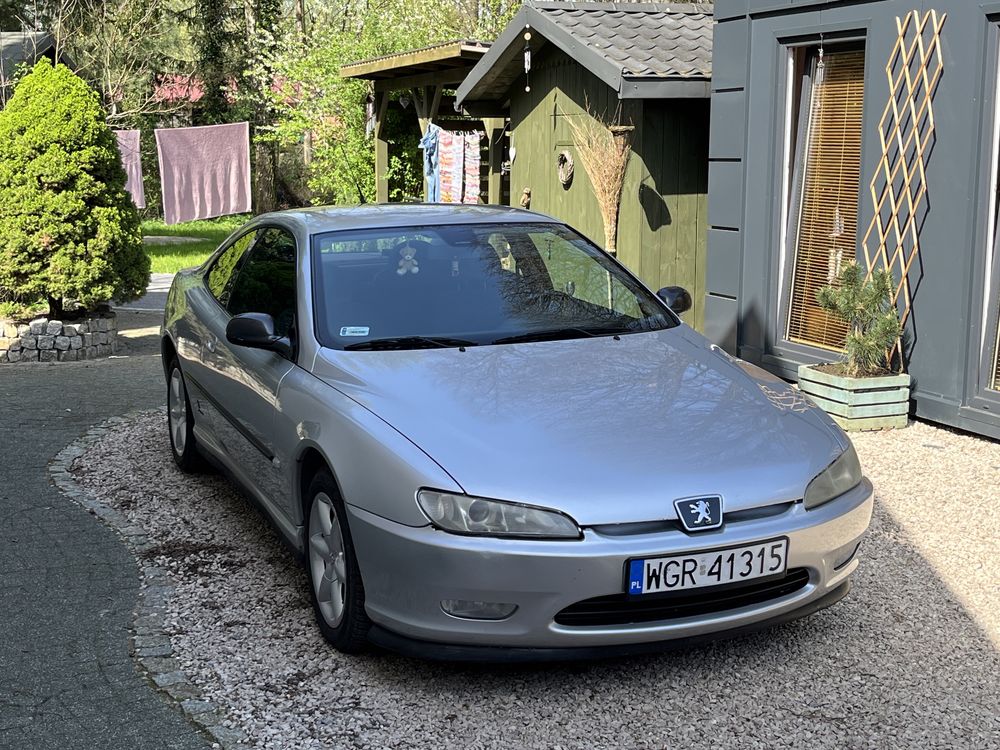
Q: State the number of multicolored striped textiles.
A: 2